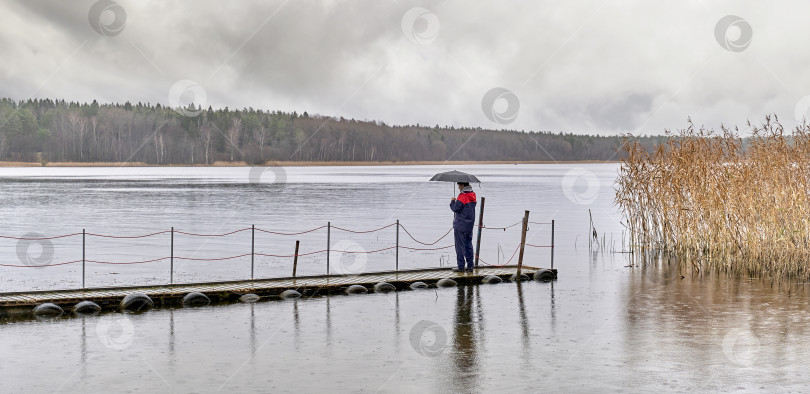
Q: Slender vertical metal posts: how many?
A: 6